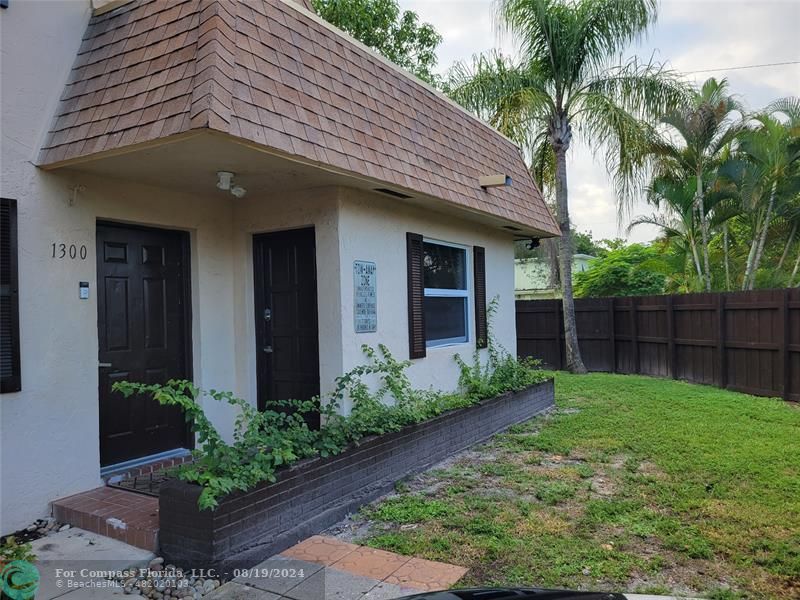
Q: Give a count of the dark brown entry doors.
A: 2